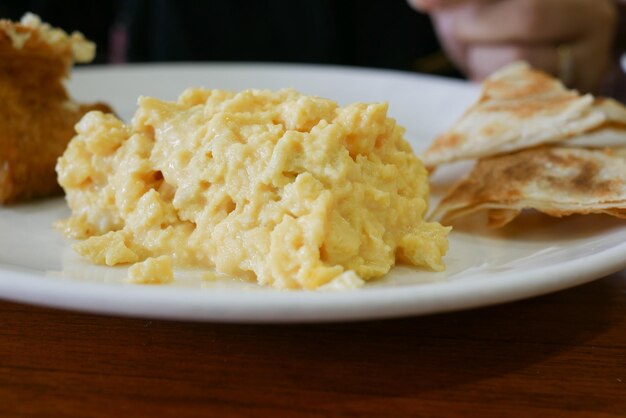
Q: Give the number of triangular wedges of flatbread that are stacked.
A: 2